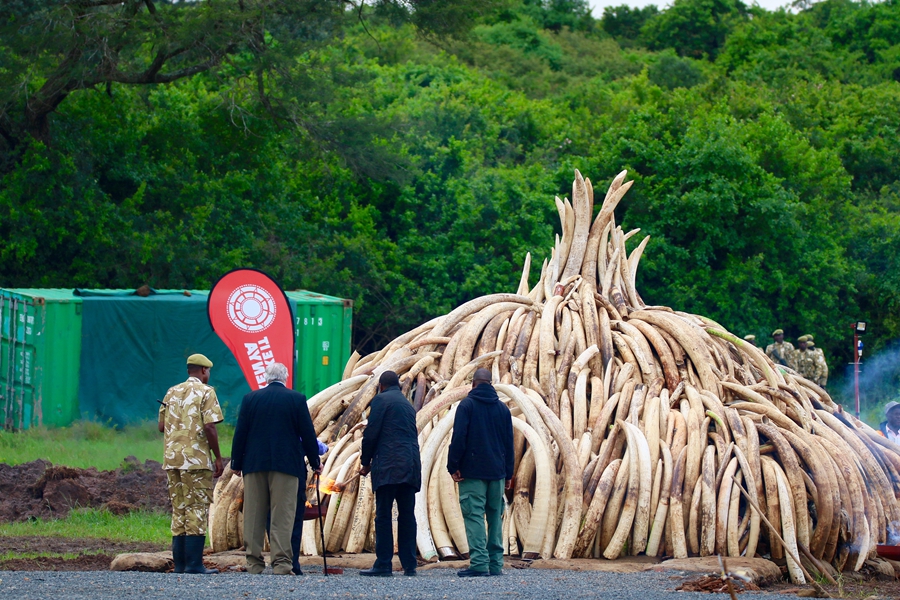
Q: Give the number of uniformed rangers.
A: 6